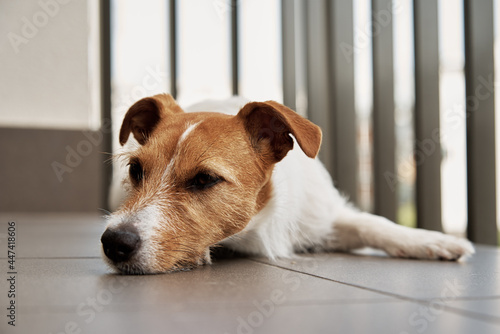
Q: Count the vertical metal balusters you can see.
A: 9